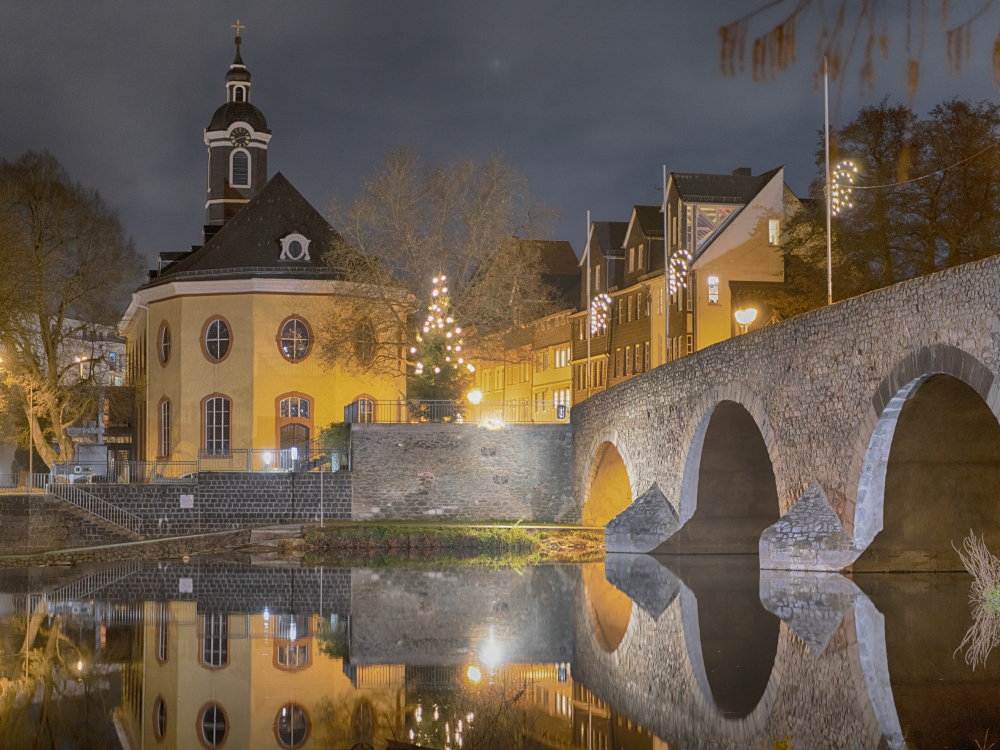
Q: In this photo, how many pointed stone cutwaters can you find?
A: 2